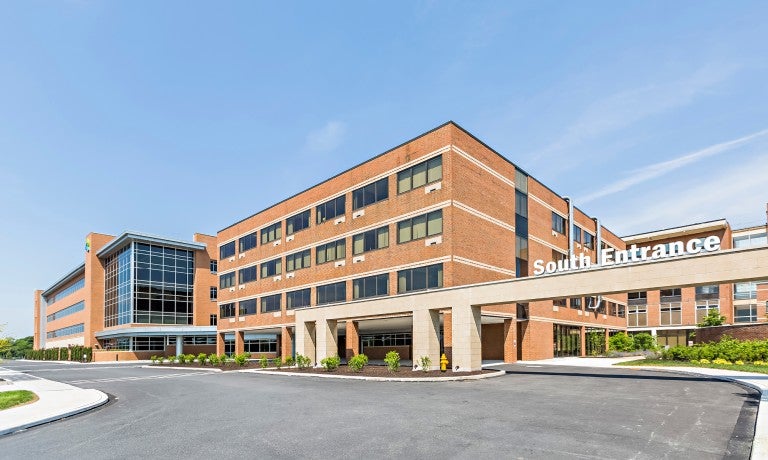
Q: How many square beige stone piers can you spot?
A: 4